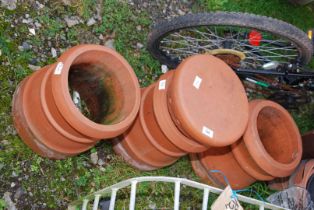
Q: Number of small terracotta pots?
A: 3